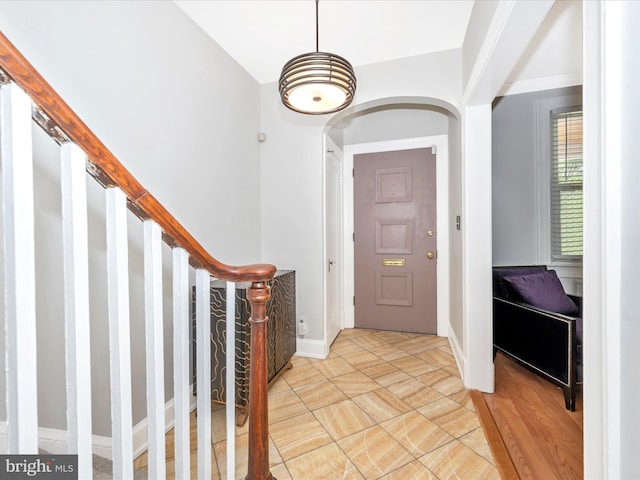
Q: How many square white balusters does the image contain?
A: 7